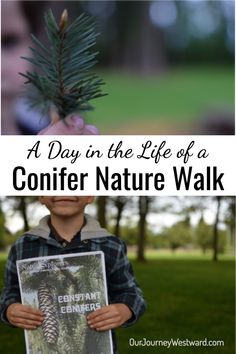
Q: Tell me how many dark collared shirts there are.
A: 1